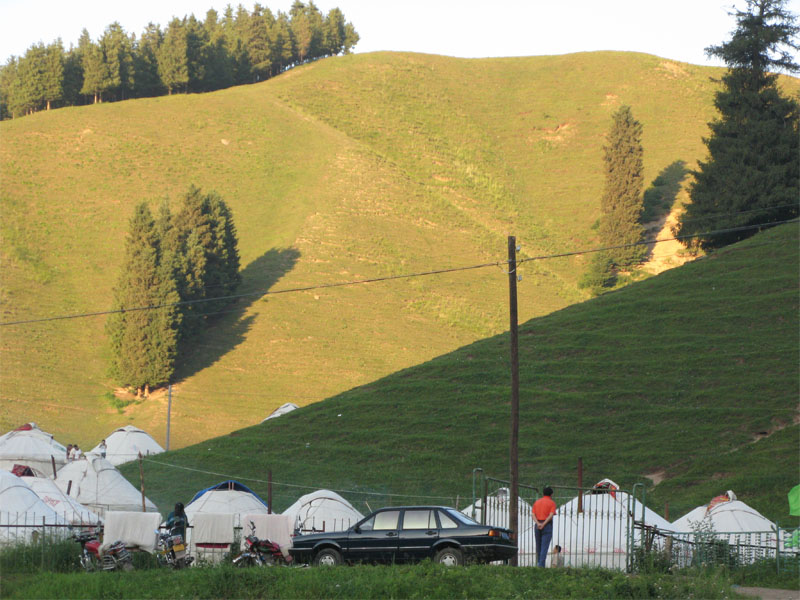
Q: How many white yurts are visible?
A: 11